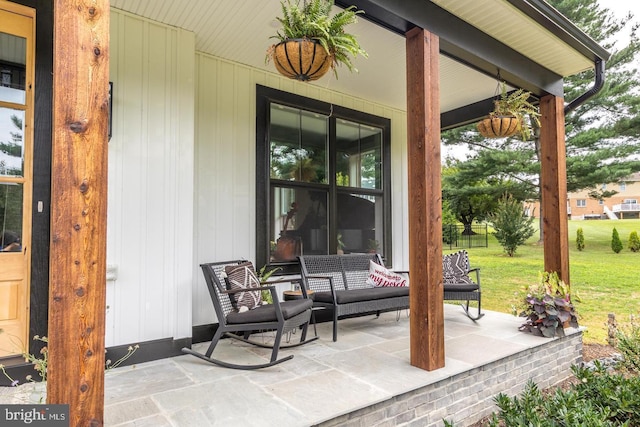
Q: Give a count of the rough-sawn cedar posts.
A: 3